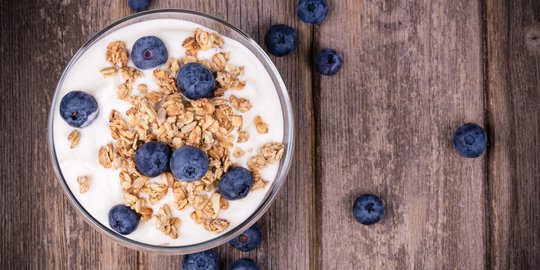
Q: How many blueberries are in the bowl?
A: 7